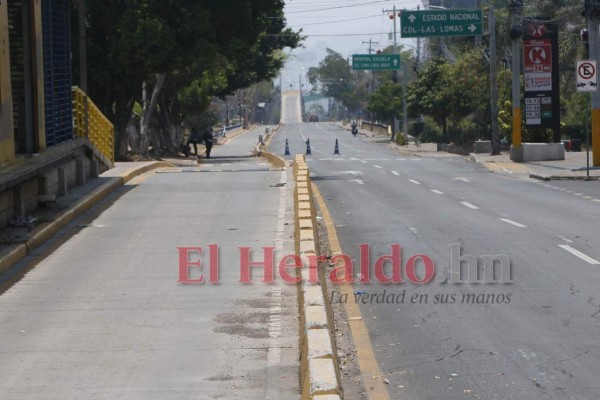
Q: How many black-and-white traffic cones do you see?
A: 3